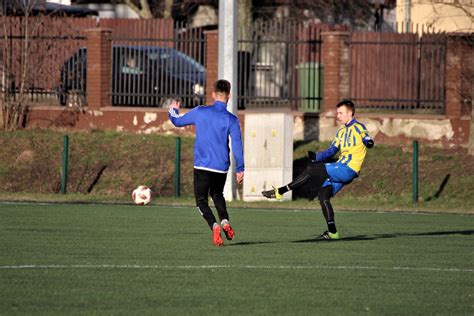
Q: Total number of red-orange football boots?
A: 2